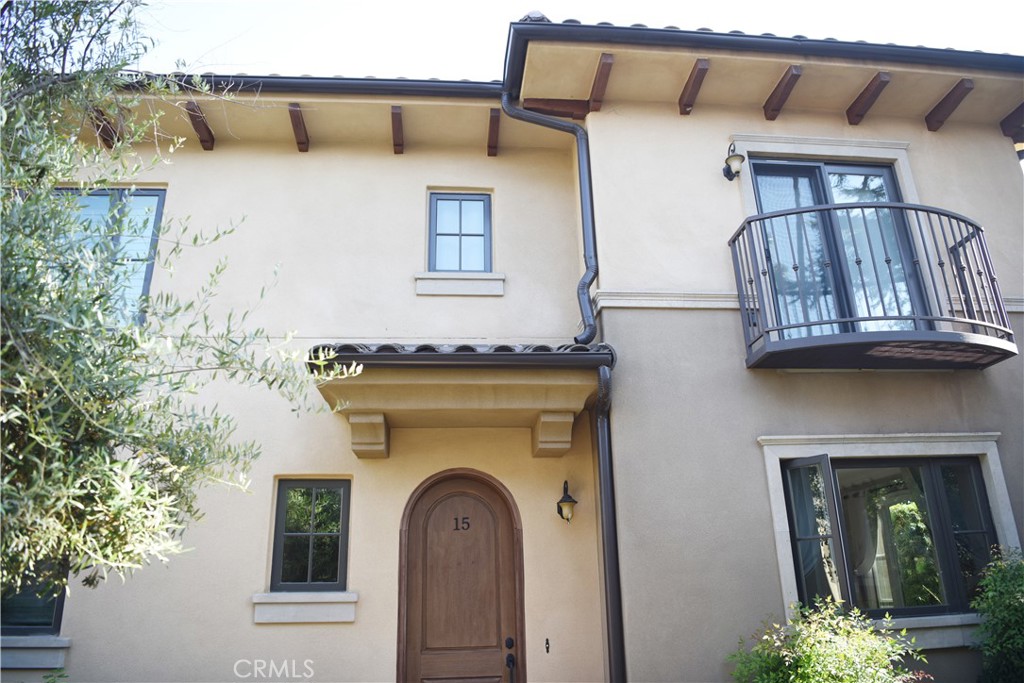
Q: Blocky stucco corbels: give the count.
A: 2